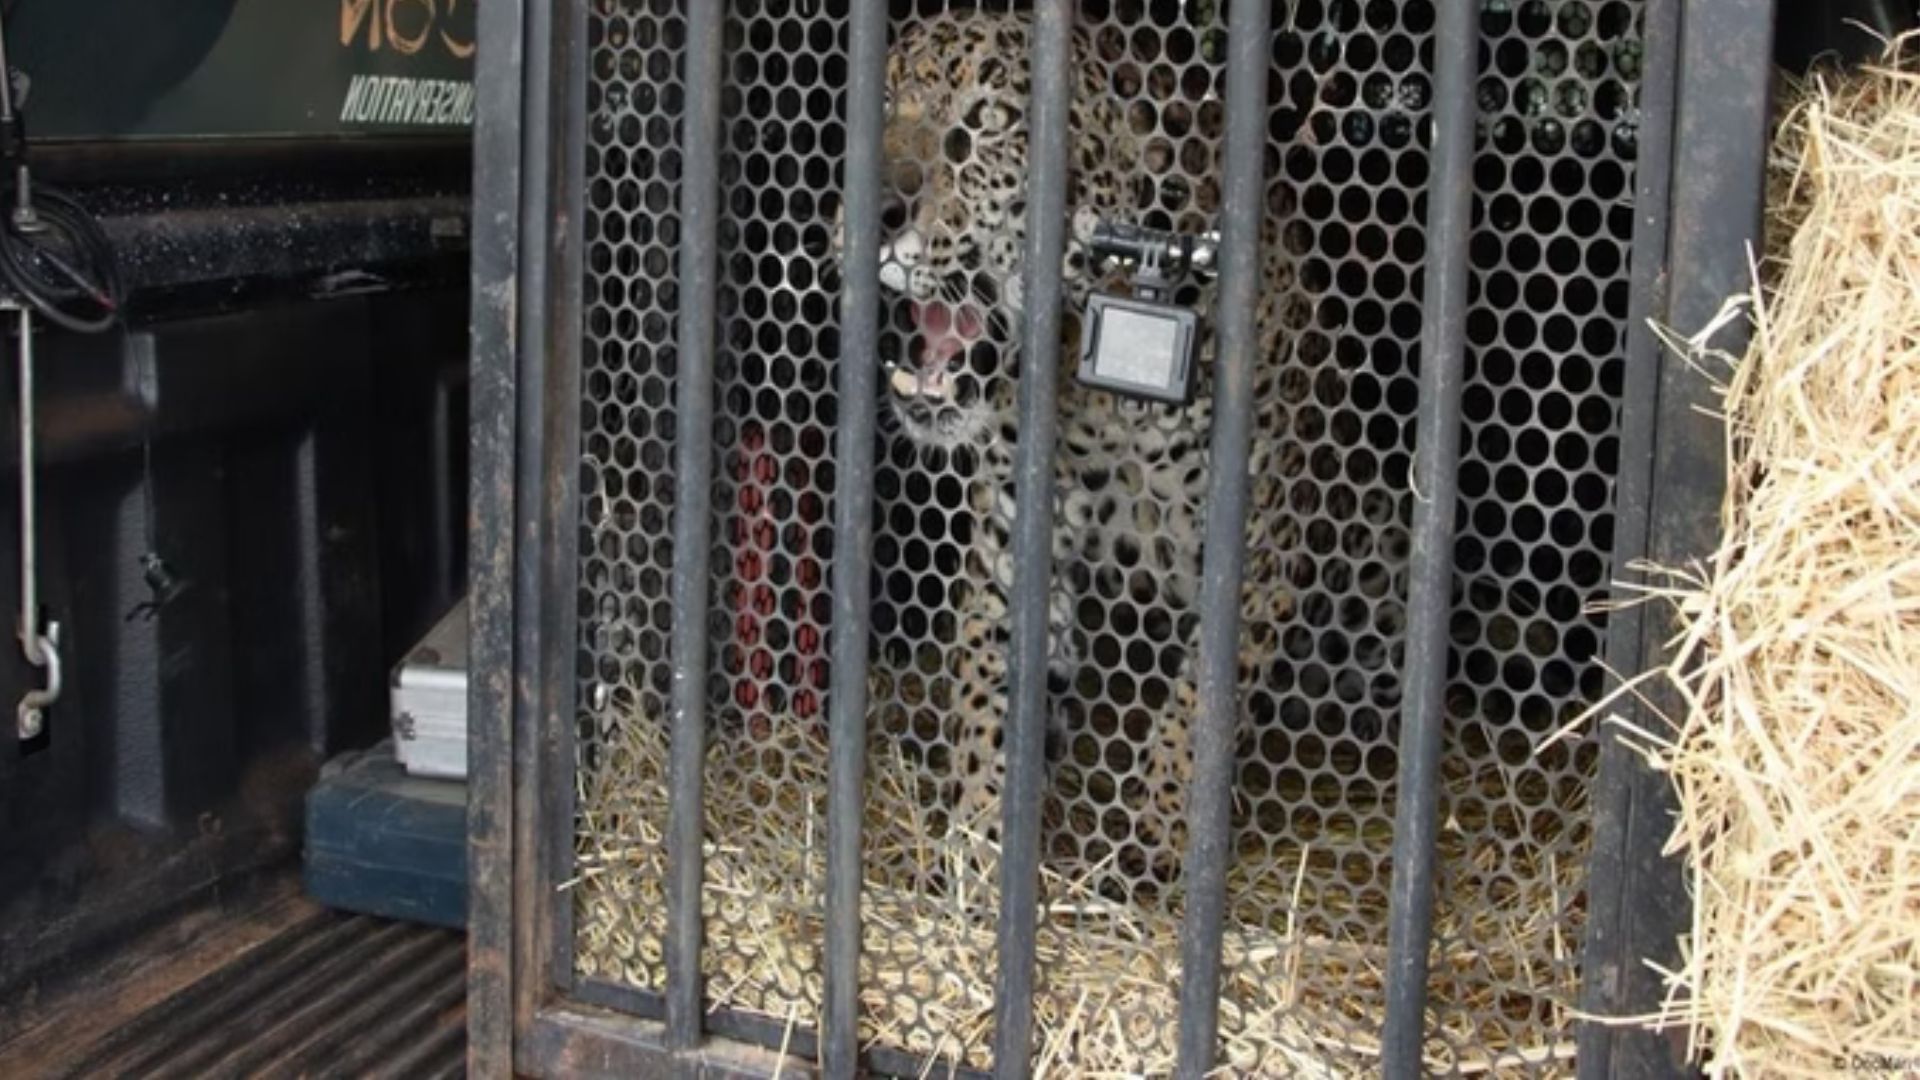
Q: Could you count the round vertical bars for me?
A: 5